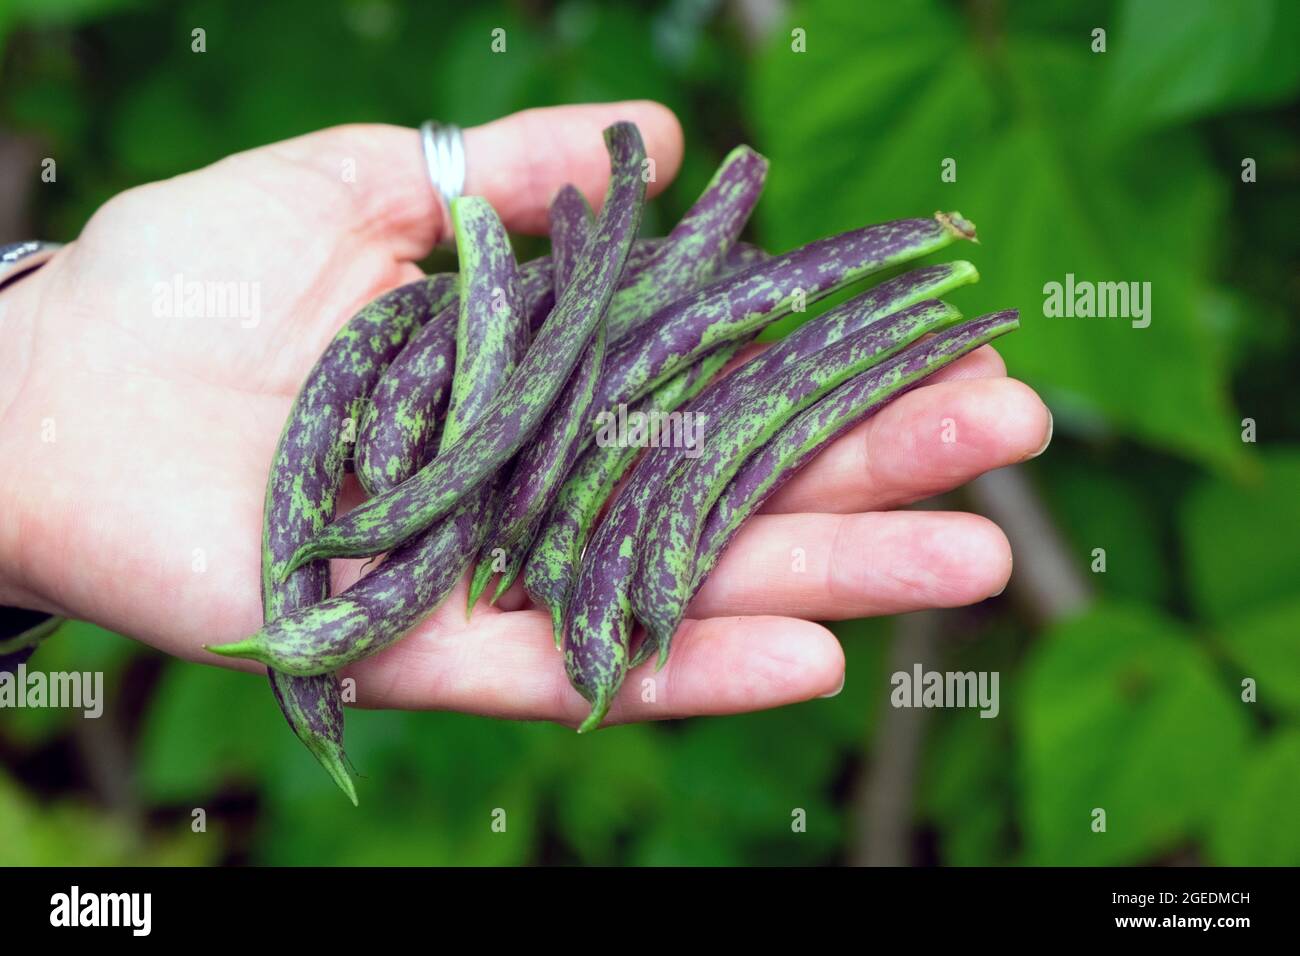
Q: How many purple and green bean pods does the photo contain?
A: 11